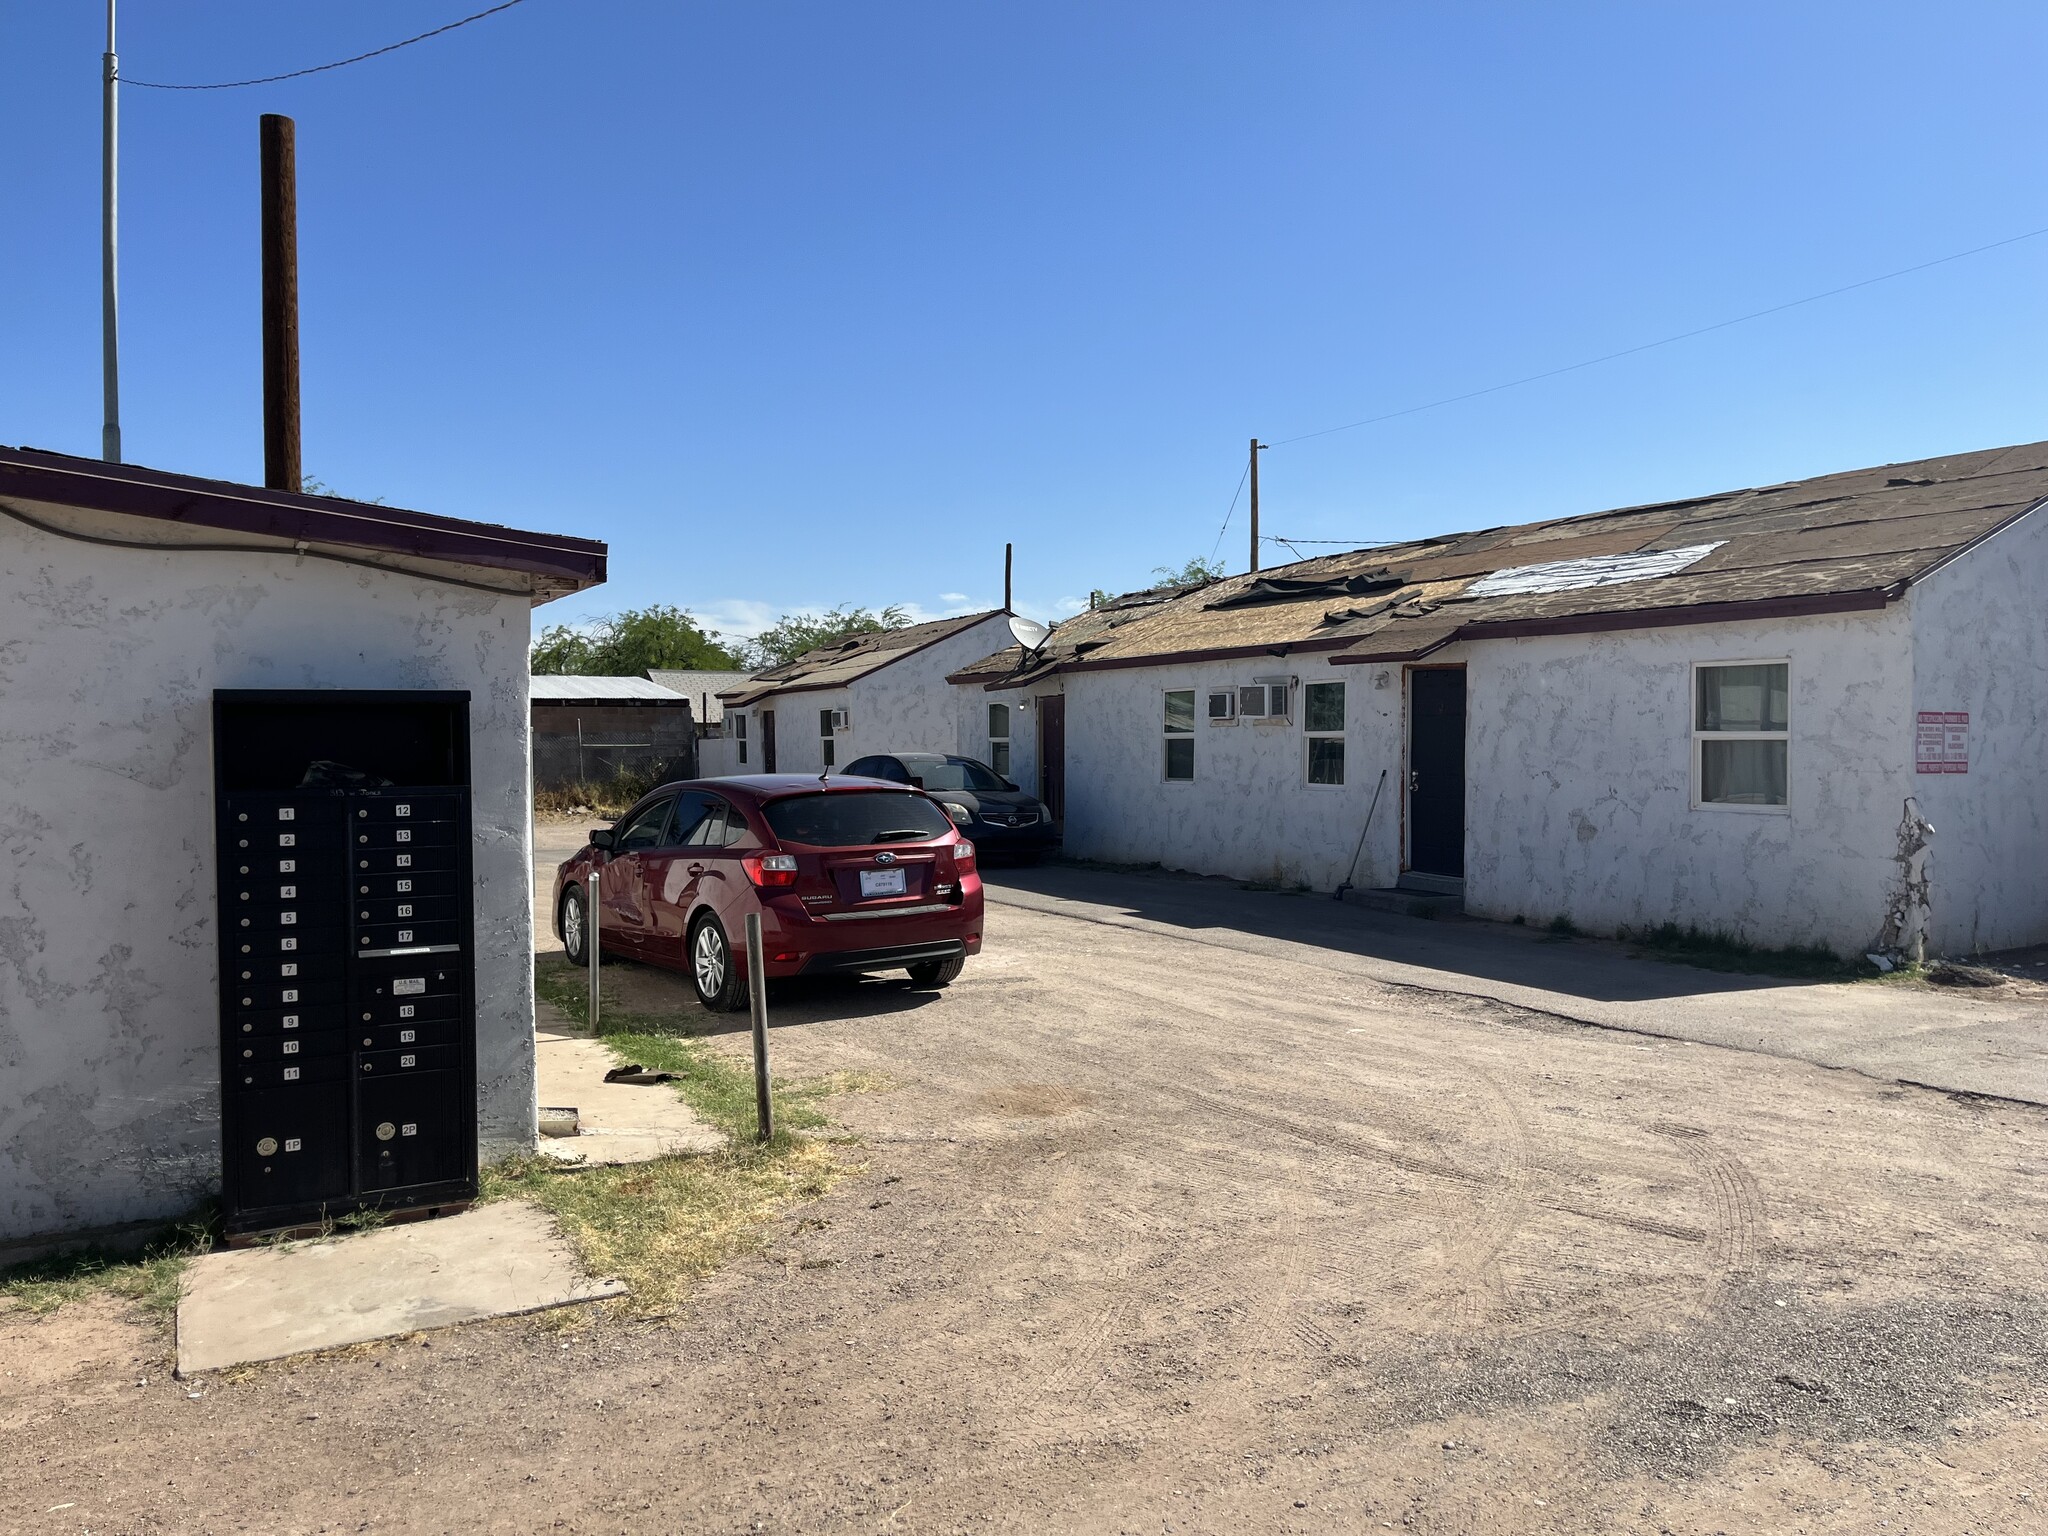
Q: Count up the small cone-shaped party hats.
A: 0